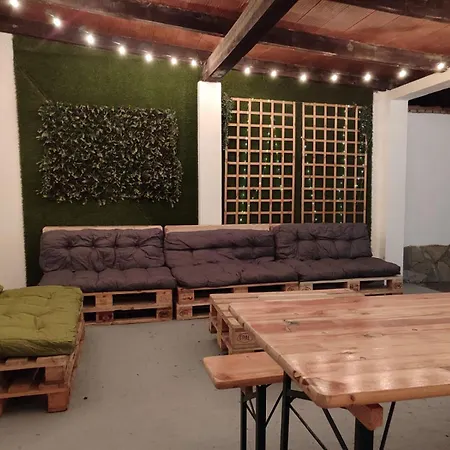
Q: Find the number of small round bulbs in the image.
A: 14